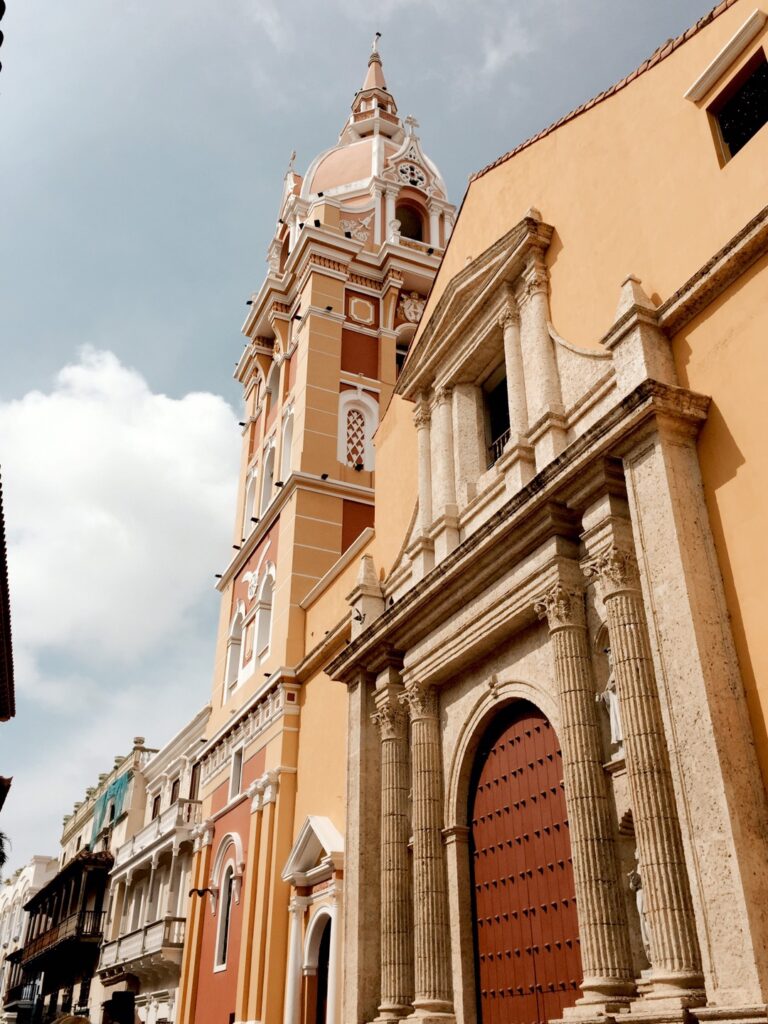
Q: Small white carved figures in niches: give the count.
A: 2